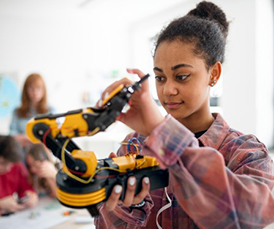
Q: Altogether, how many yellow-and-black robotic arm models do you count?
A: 1